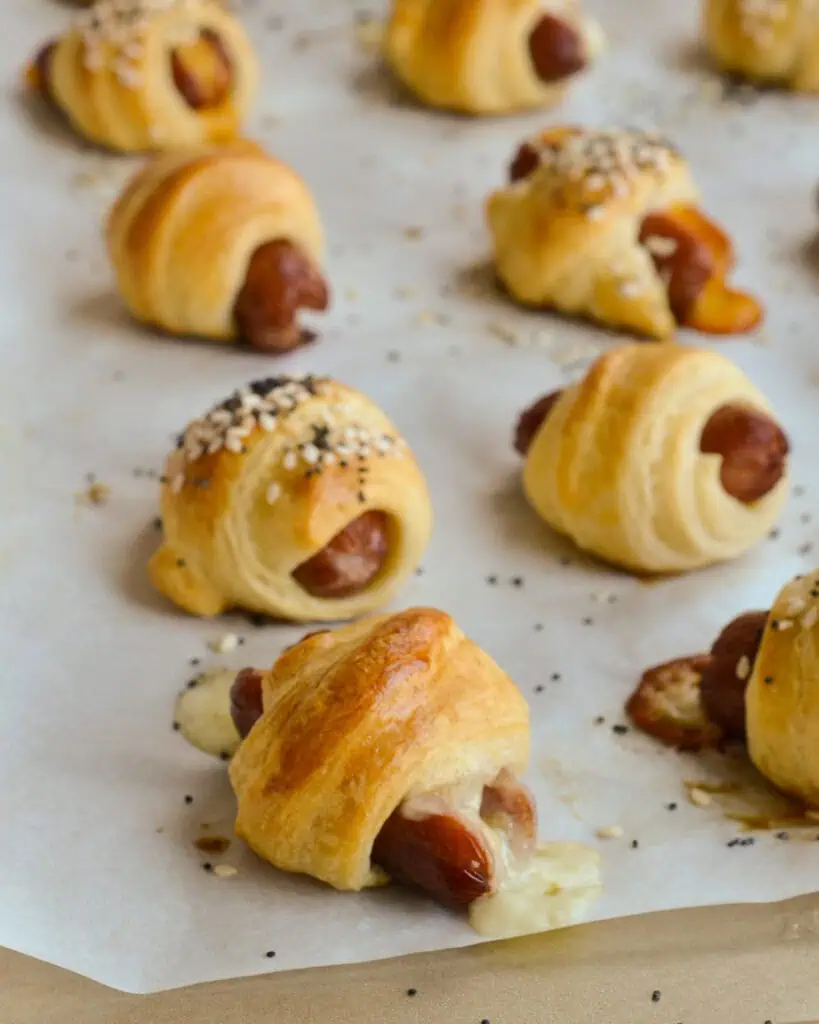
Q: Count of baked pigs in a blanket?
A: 9